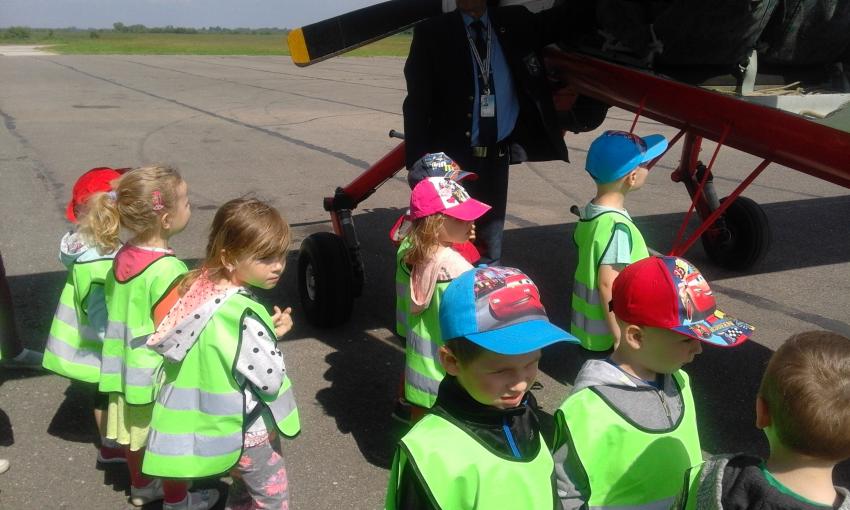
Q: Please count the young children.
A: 9